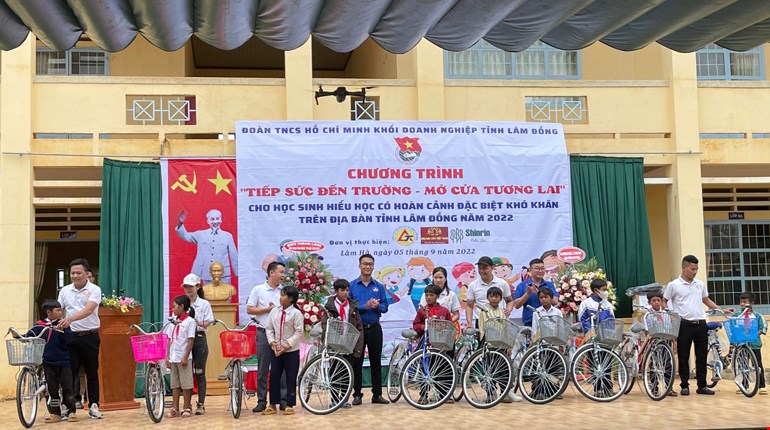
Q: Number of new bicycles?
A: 10